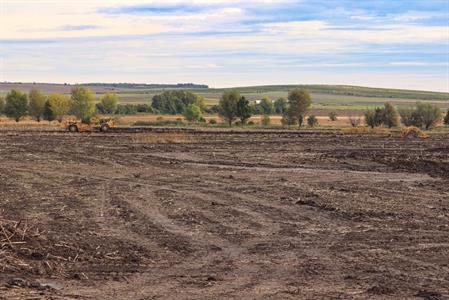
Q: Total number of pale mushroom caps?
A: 0